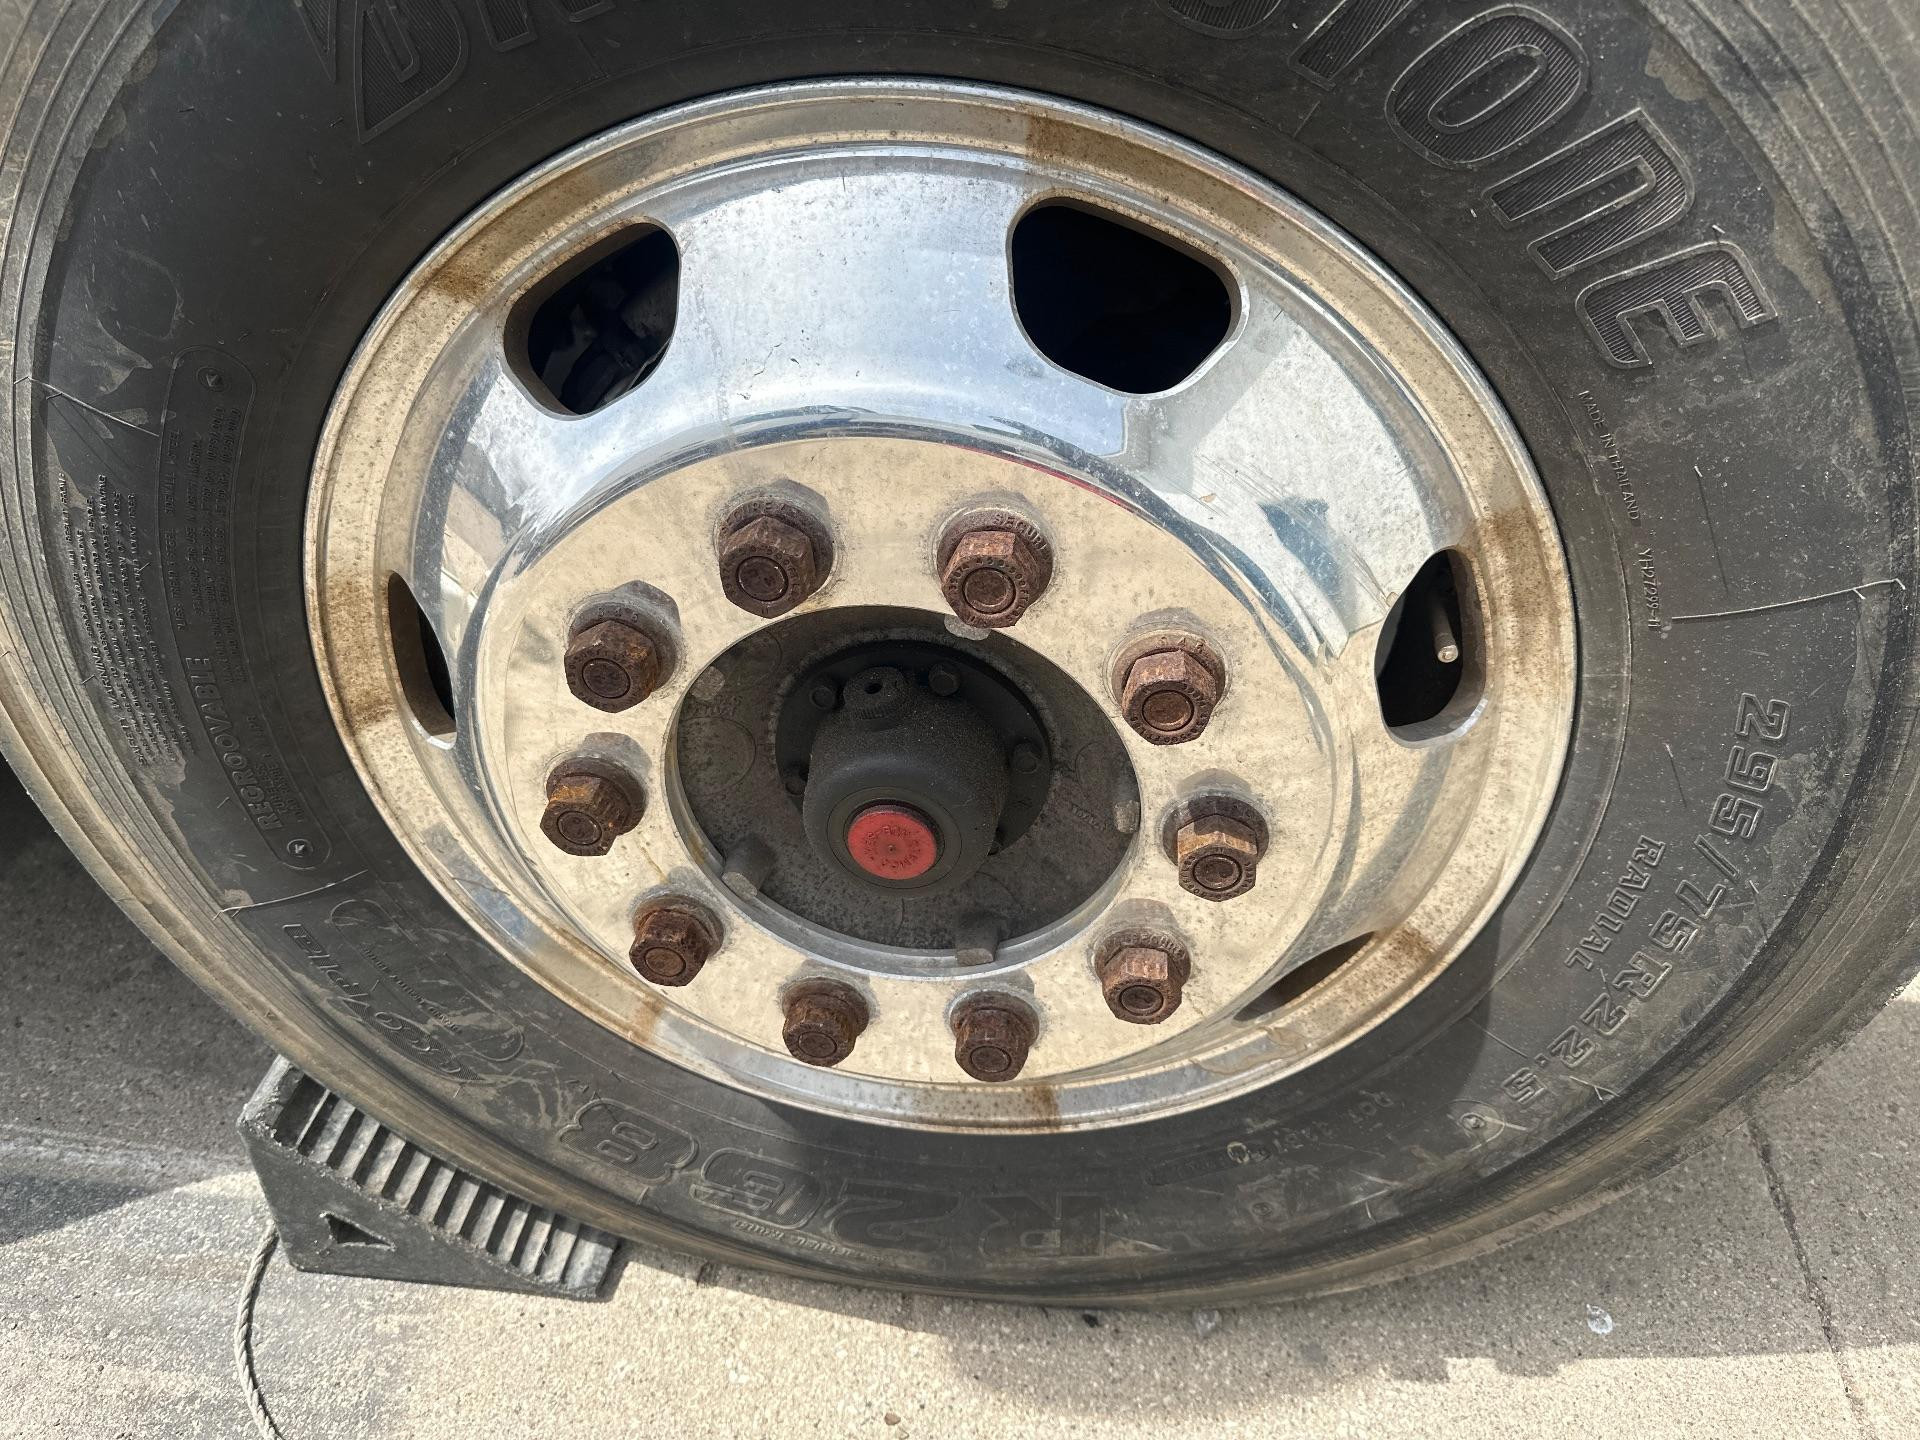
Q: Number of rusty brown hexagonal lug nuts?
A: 10